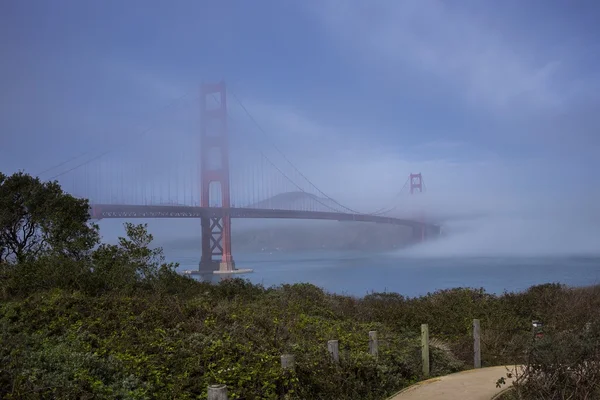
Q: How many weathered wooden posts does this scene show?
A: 6